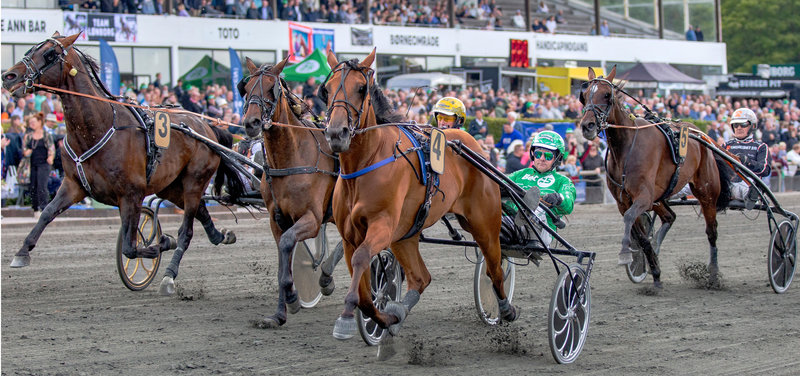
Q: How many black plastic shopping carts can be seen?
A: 0